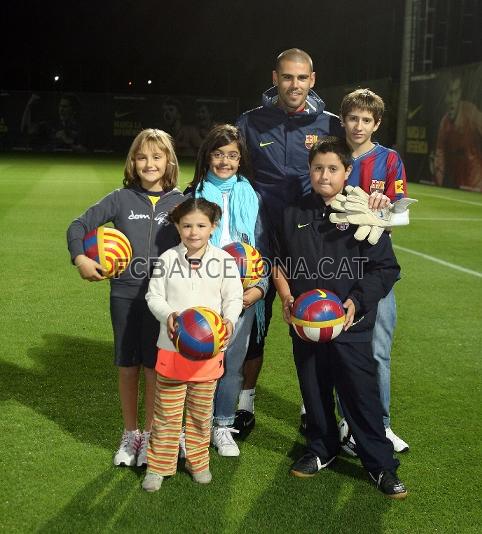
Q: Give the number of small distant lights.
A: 3